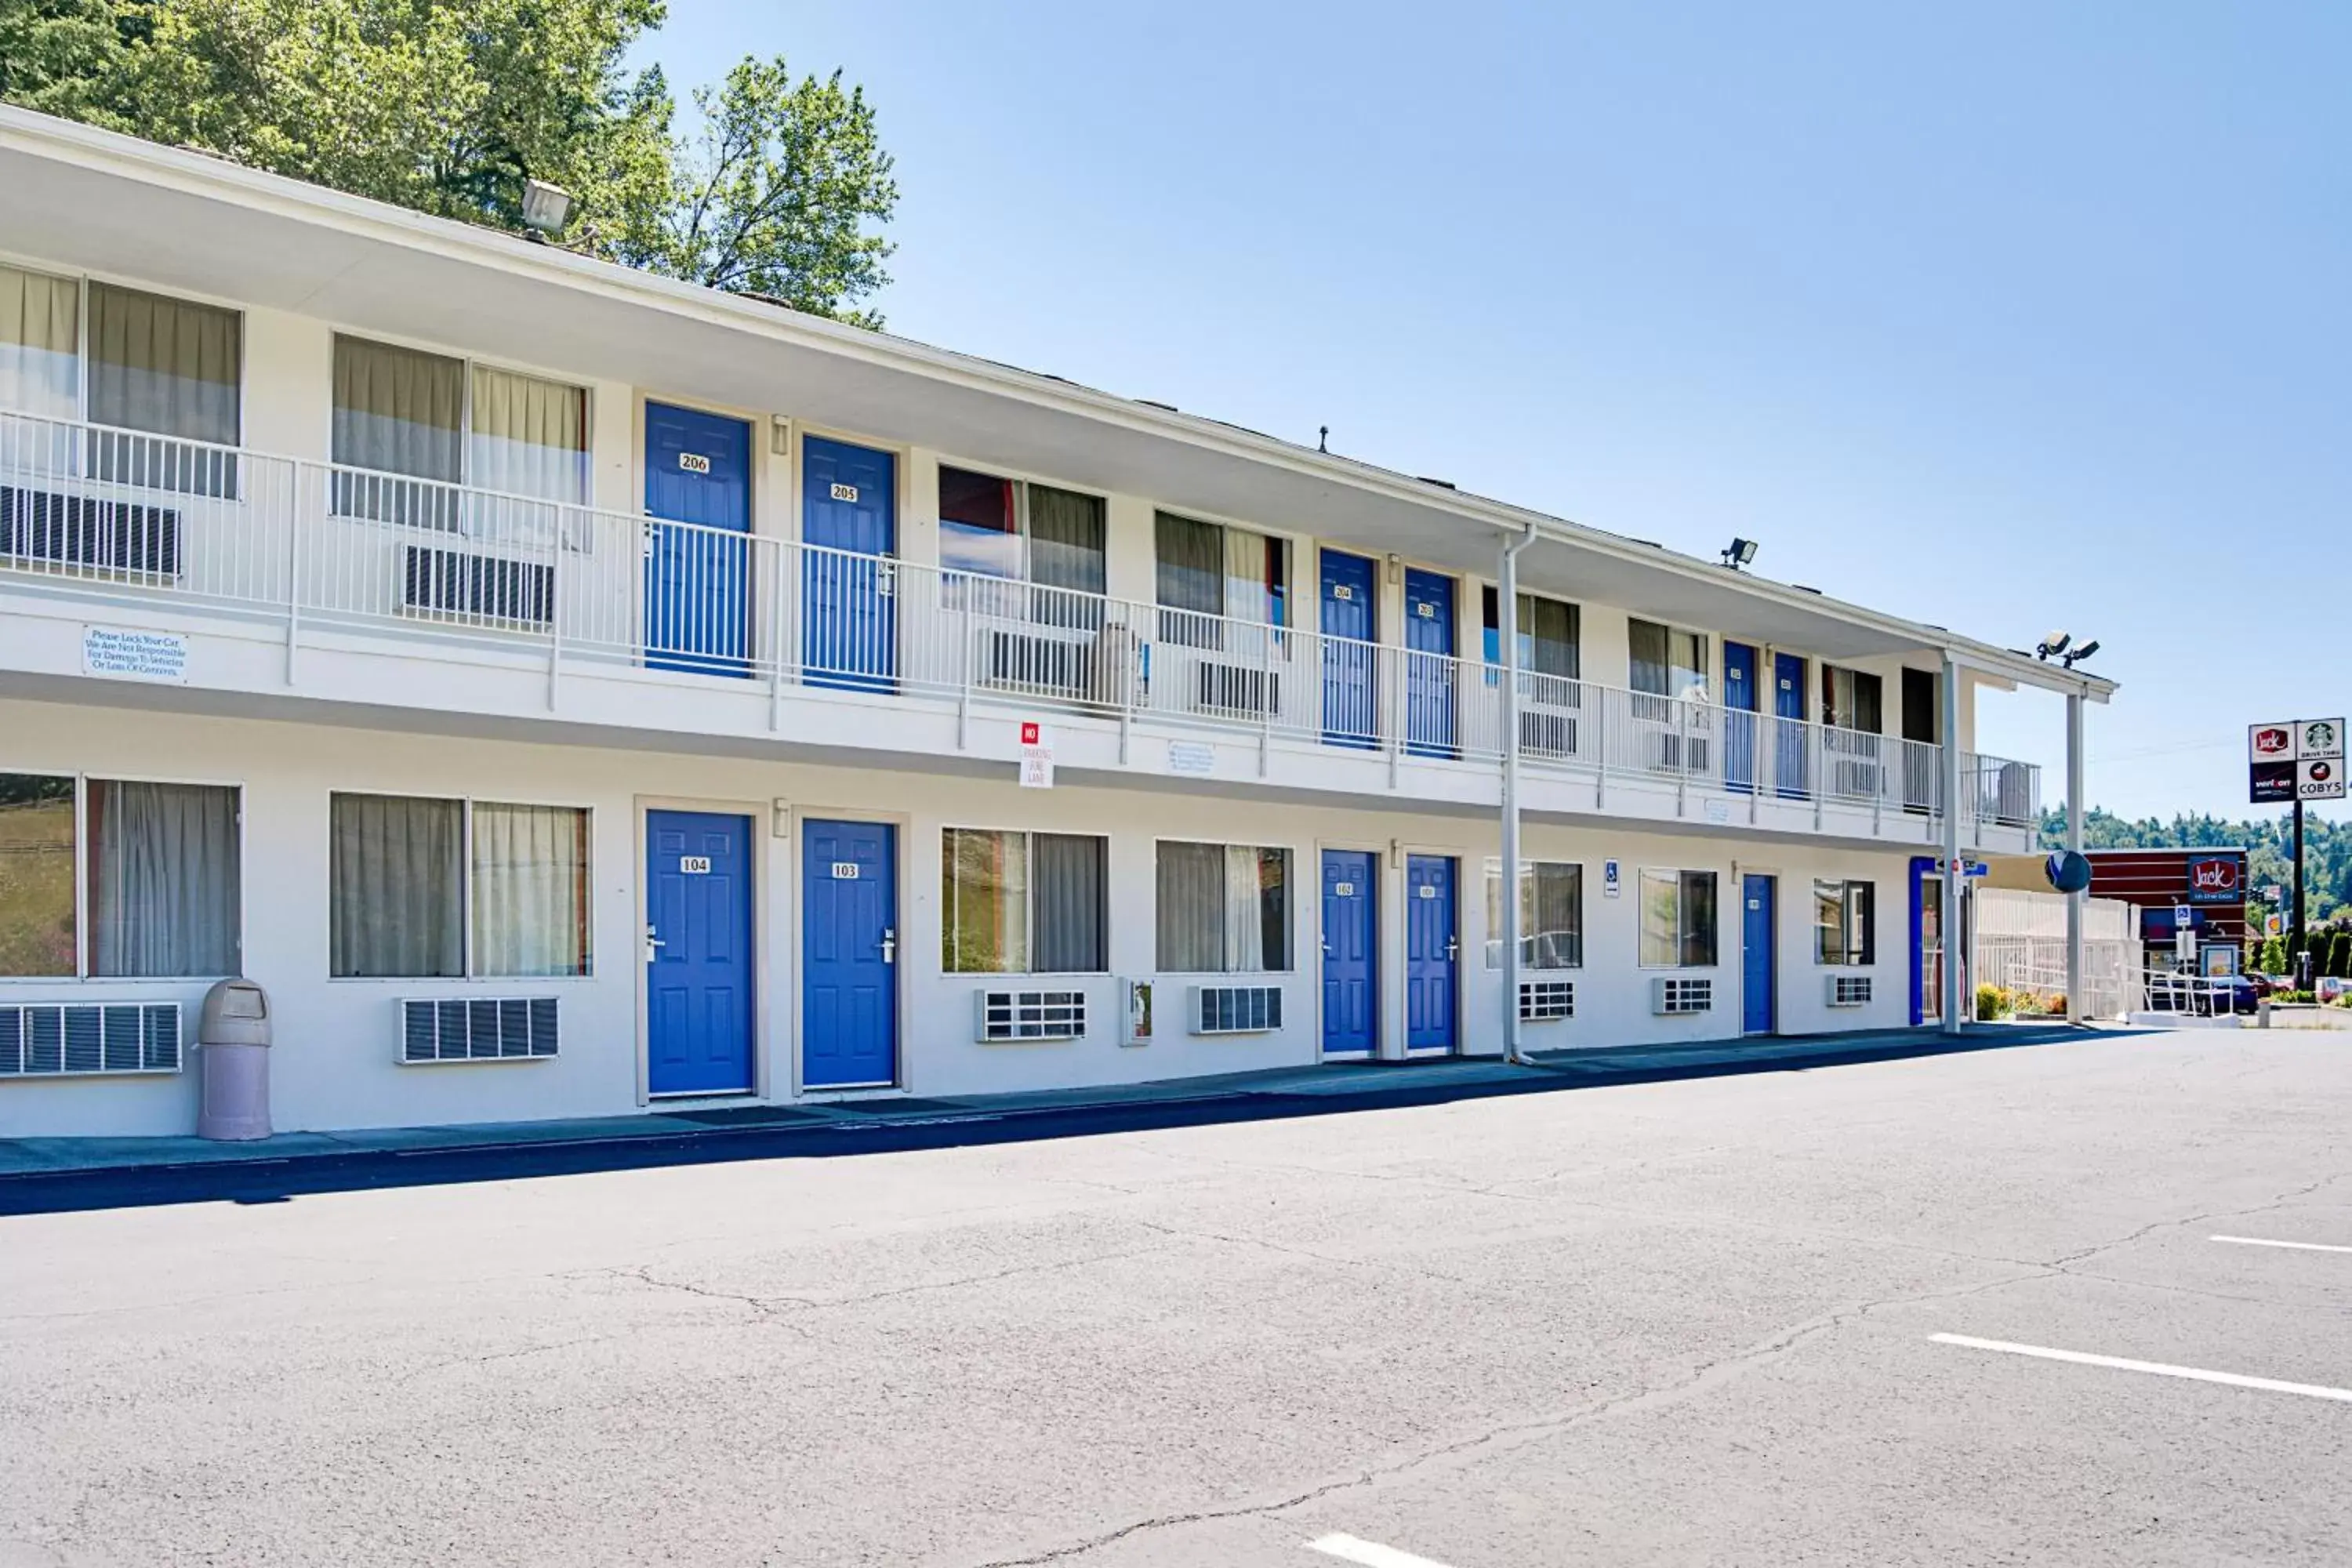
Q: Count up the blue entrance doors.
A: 11